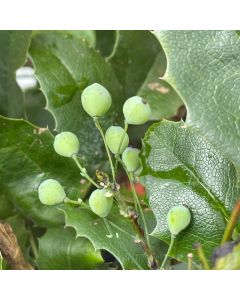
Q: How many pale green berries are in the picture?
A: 8